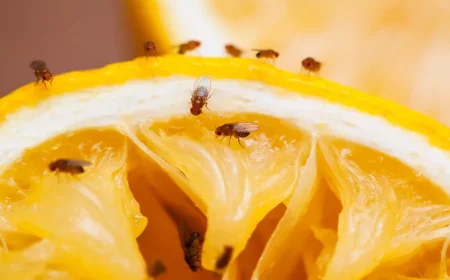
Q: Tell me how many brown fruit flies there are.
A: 12